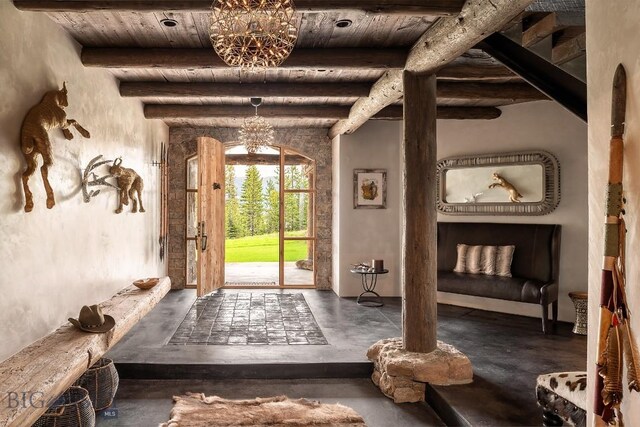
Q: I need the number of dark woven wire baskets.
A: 2